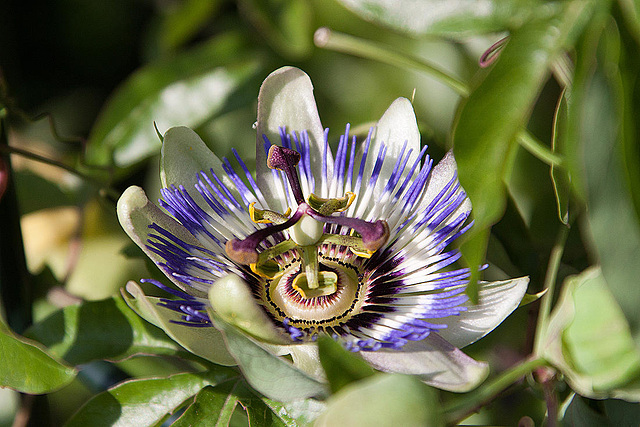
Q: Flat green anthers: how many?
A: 5